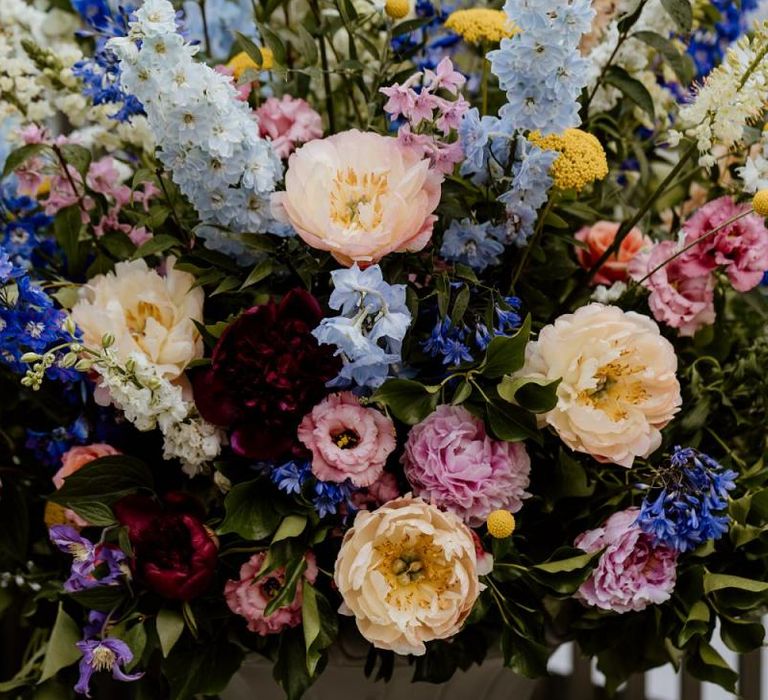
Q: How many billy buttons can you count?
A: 3